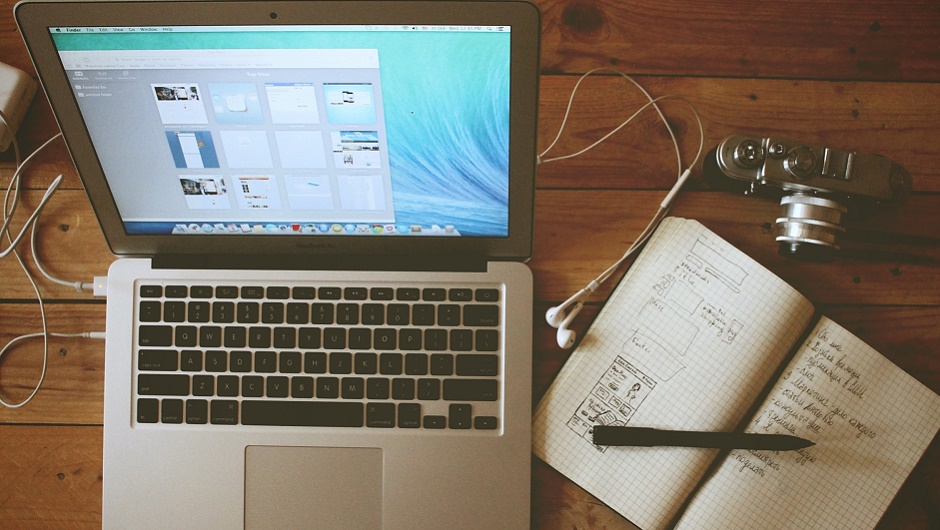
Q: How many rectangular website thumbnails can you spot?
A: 12